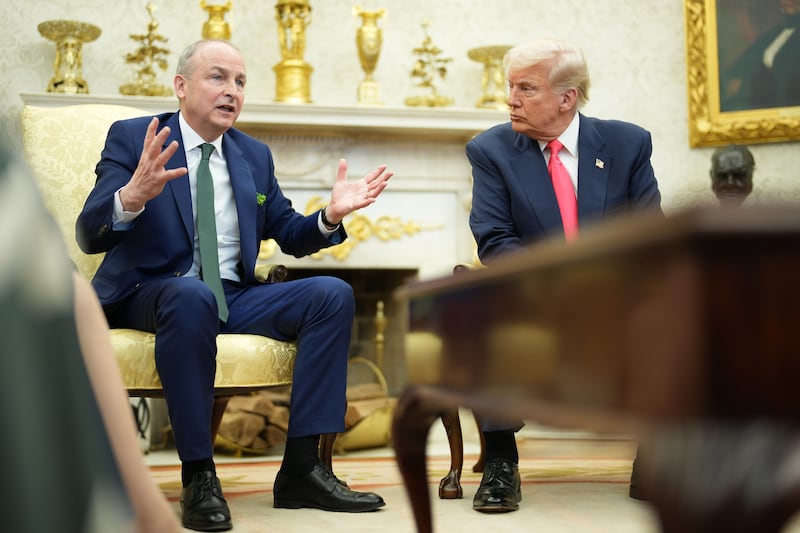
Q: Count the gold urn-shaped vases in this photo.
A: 2